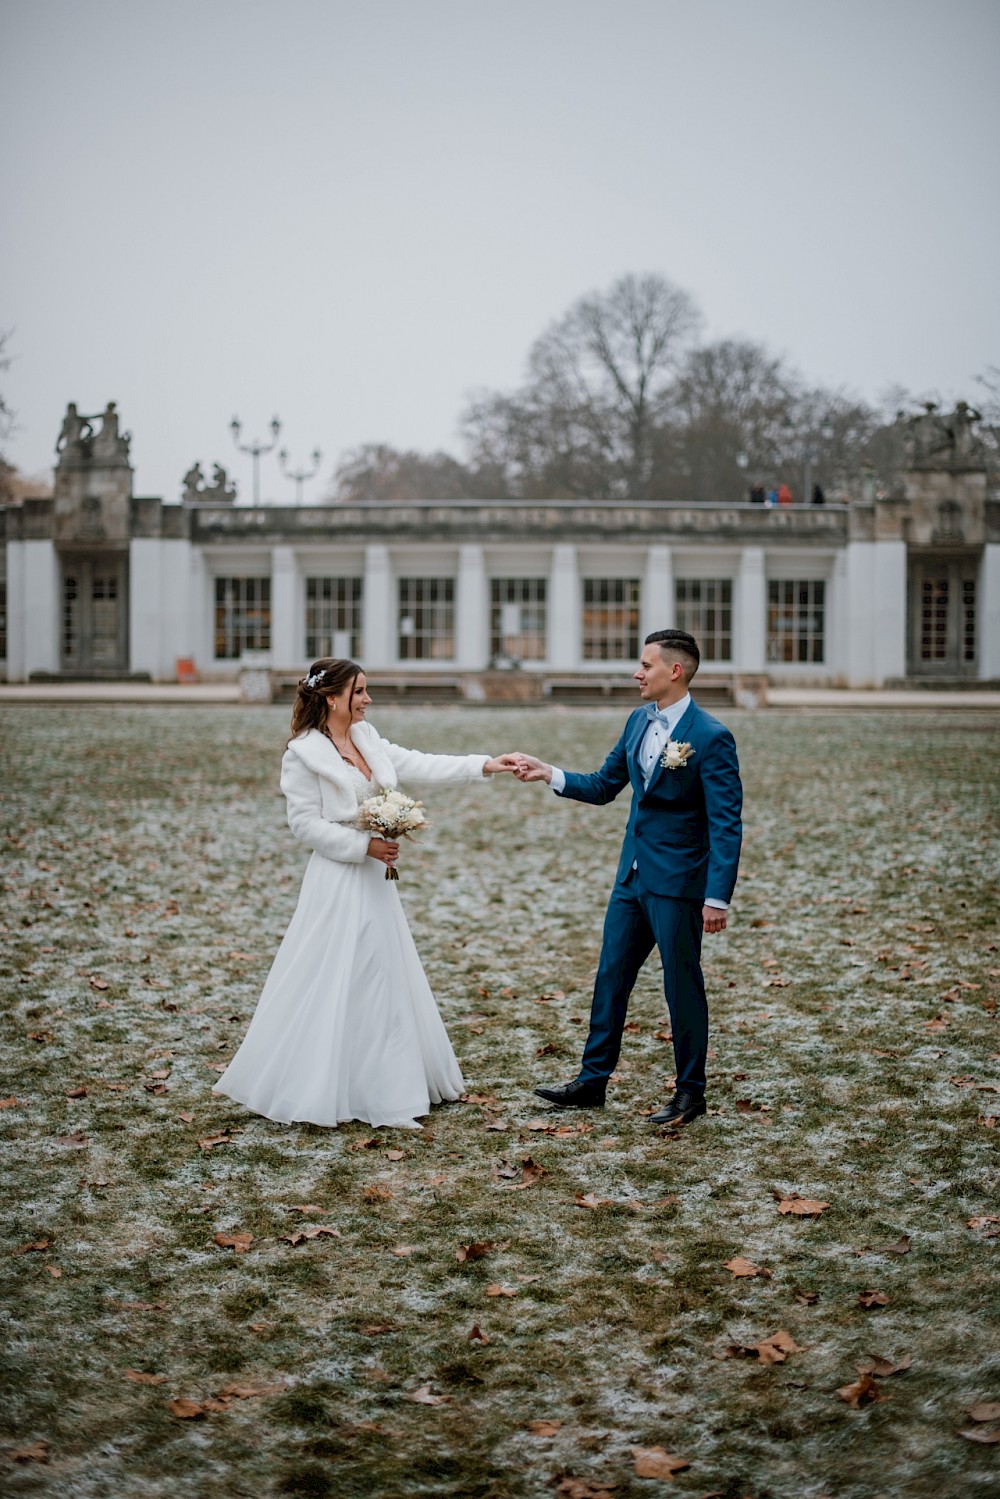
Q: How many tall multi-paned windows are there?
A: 7